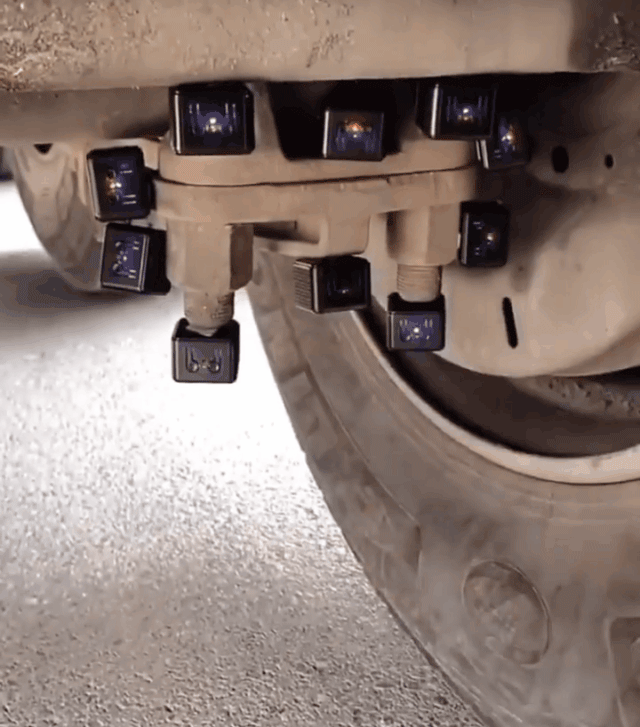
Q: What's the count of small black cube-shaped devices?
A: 10